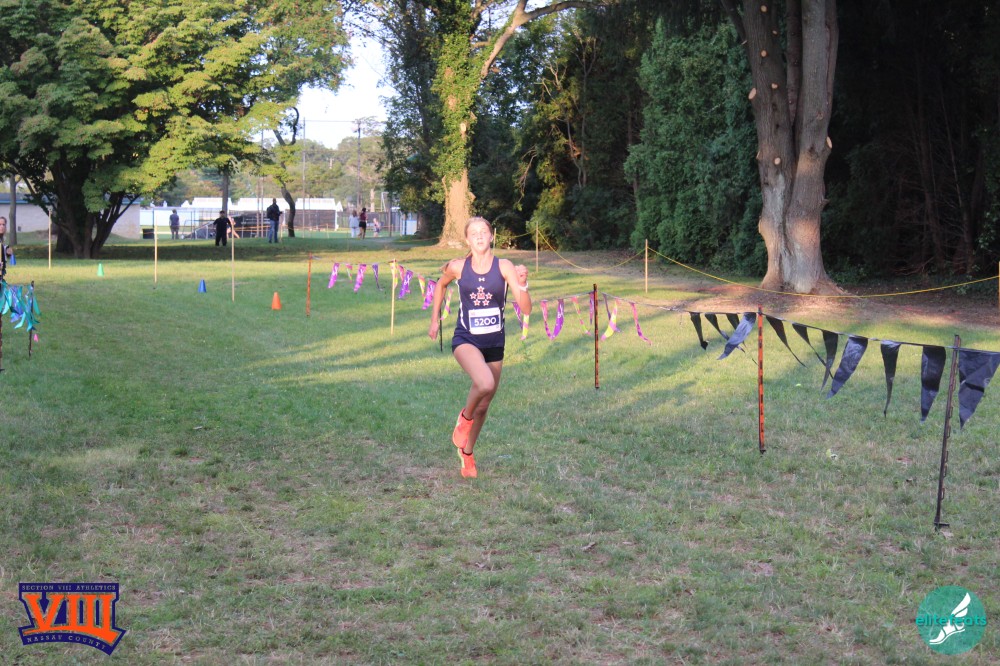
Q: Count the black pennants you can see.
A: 11